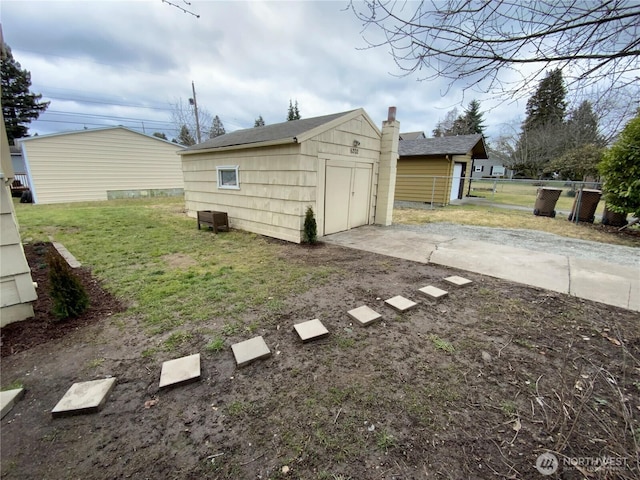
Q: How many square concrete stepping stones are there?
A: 9